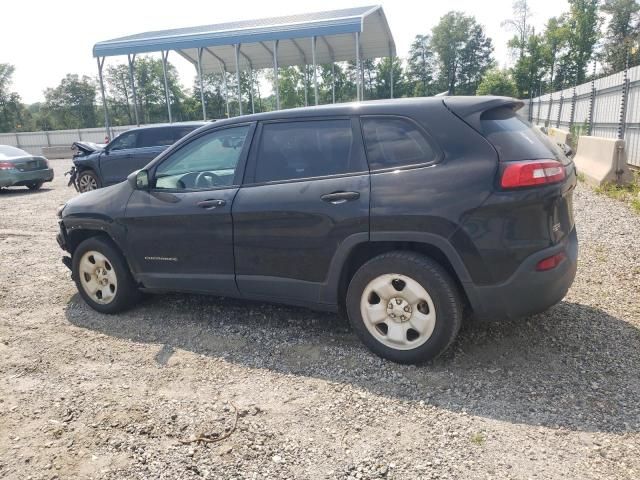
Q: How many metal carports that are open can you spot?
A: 1